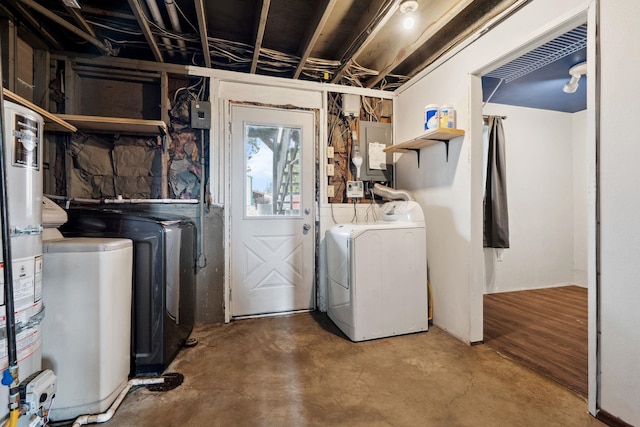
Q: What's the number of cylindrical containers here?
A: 2